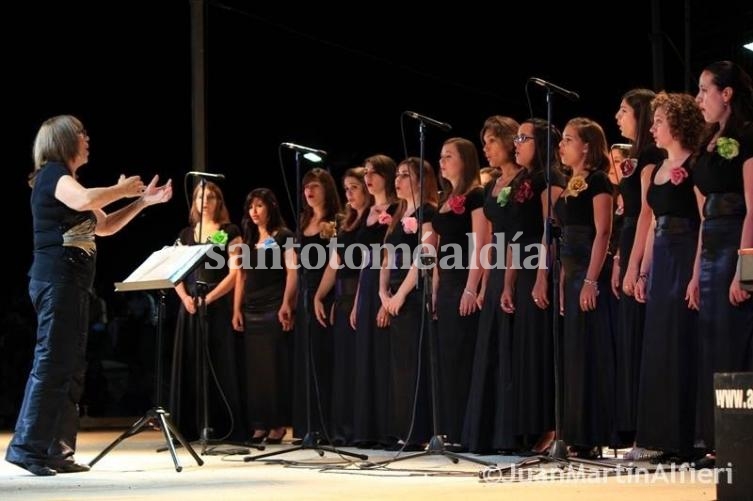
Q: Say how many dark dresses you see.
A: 13